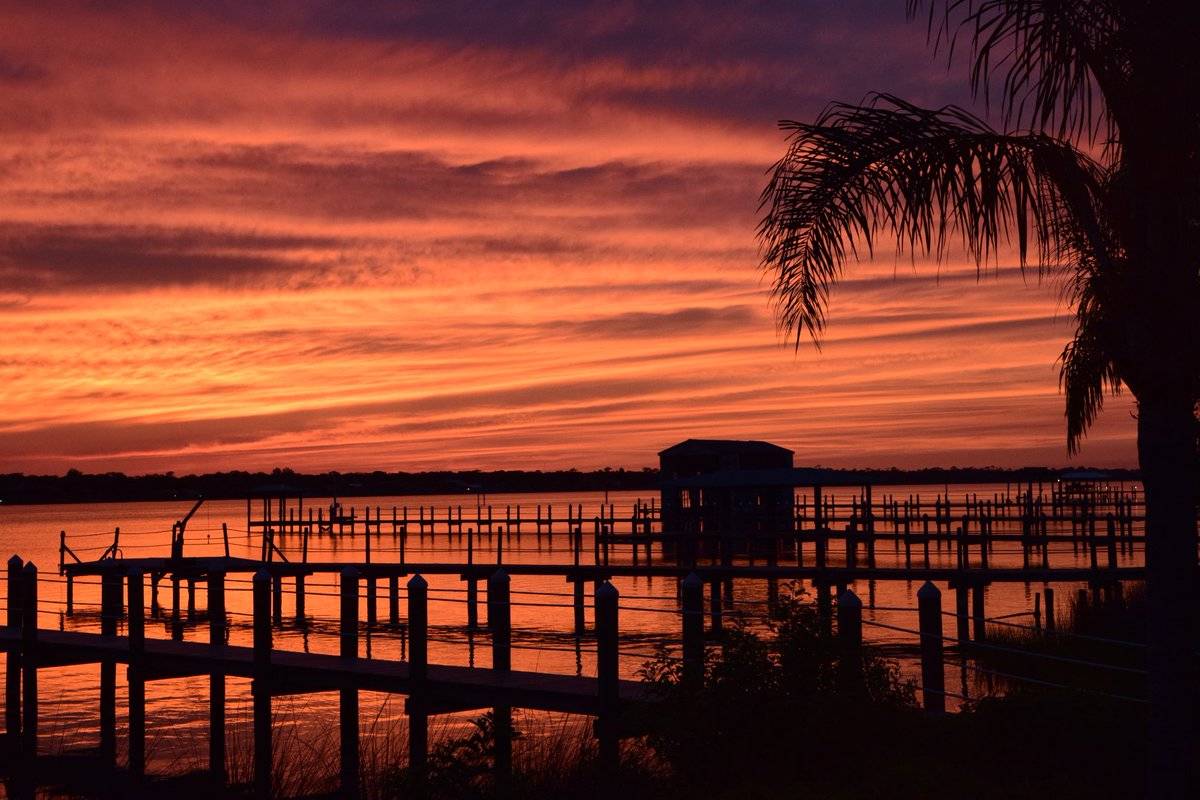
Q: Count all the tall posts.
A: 13